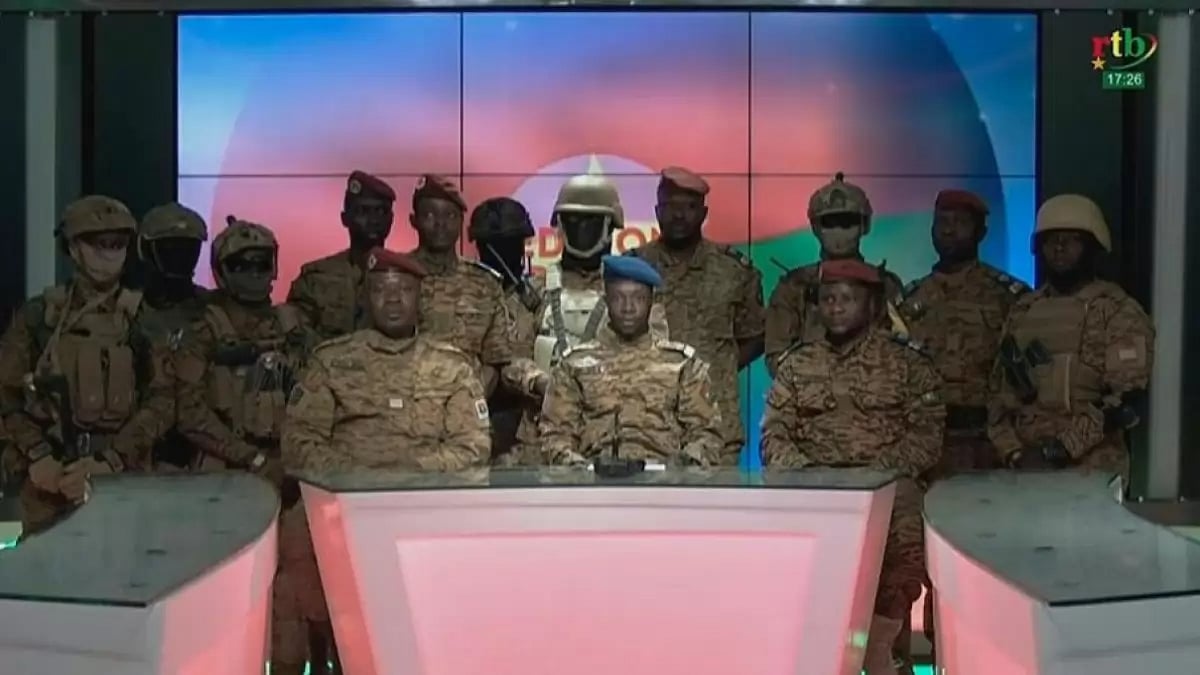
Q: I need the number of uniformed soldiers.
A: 14